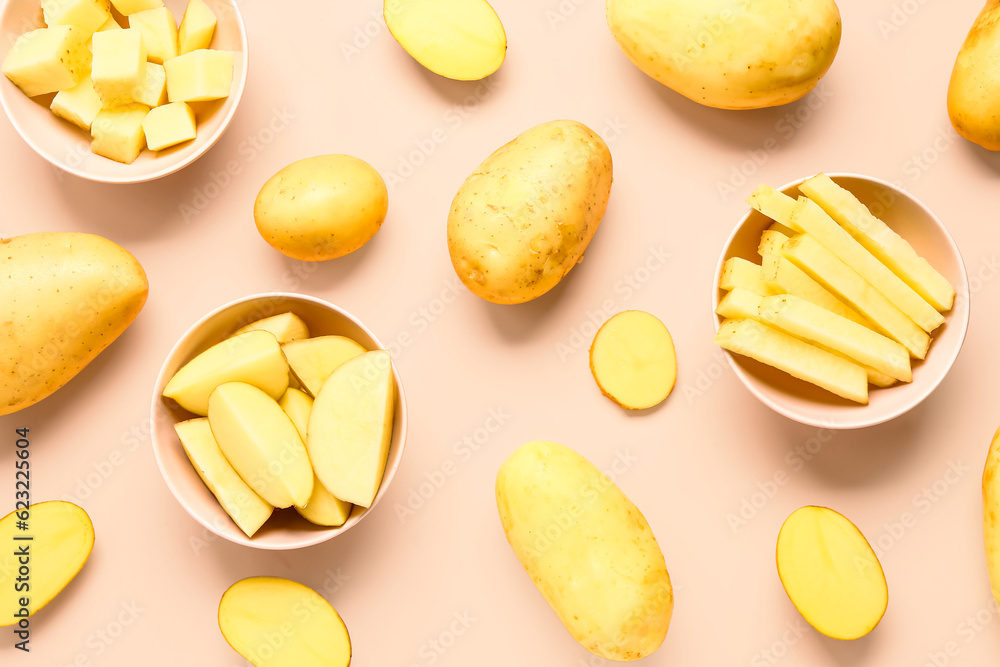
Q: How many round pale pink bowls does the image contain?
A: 3